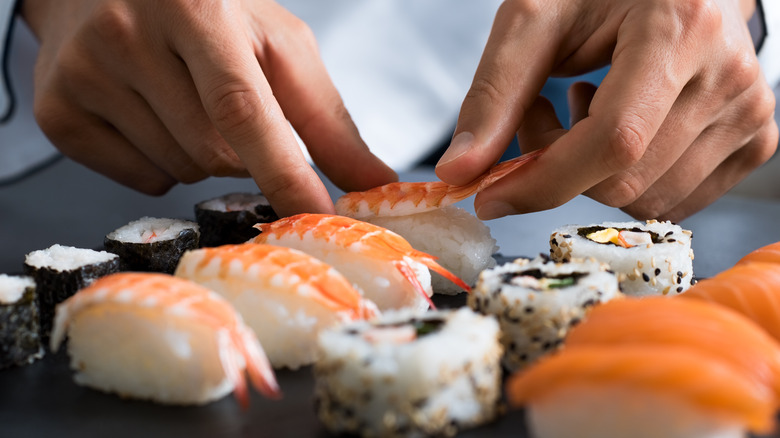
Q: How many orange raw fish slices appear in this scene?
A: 4